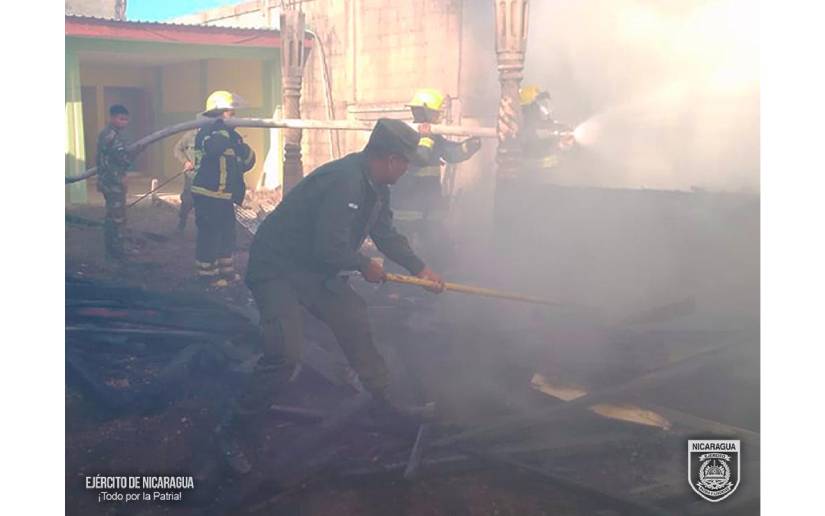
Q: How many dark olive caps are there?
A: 1